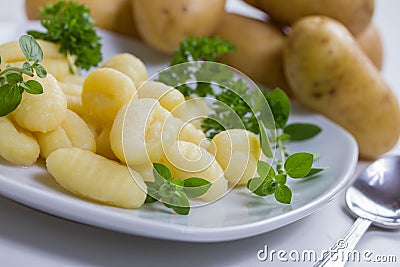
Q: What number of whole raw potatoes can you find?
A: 6